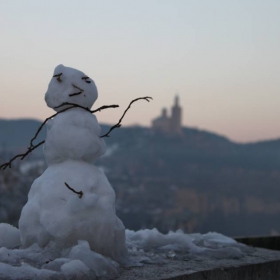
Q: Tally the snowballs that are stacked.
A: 3